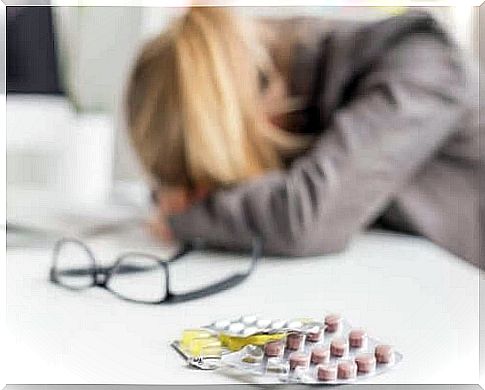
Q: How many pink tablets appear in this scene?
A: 12